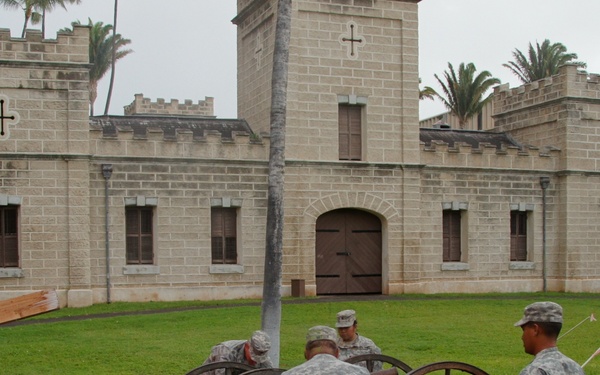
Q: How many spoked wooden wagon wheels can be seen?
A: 4